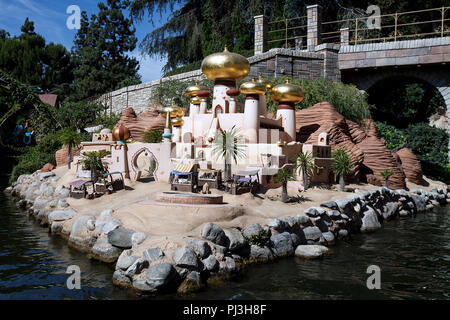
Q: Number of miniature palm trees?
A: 7